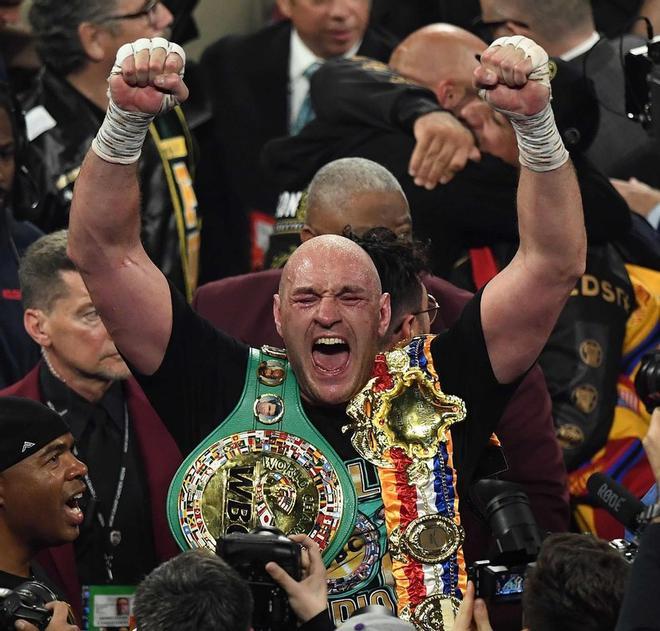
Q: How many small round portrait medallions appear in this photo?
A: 2